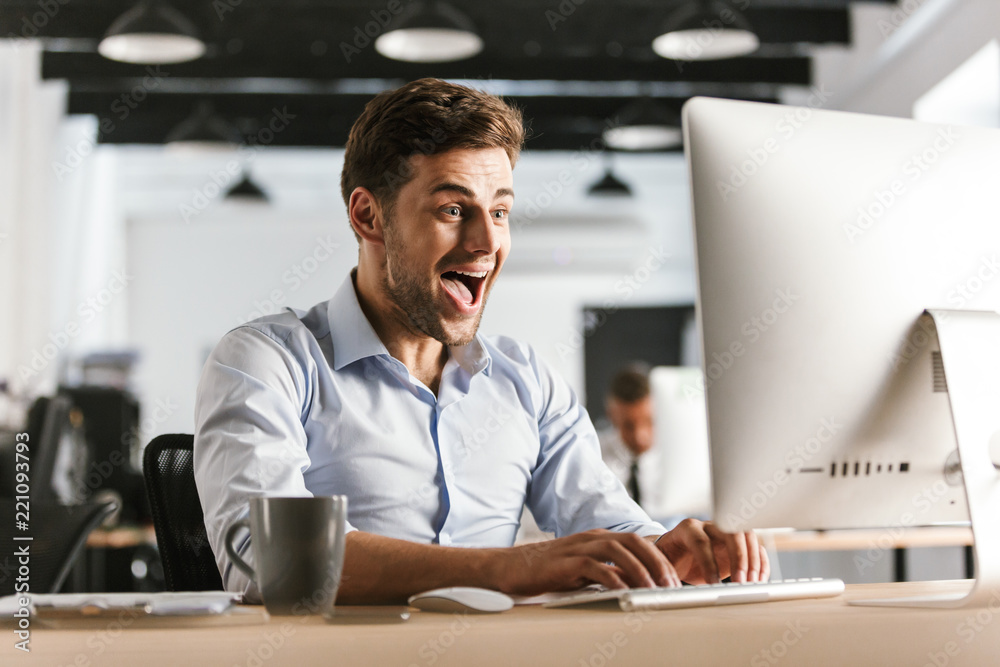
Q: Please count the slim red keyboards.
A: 0